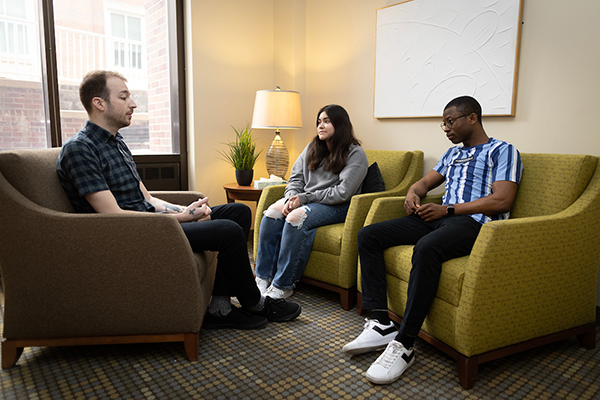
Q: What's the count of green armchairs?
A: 2